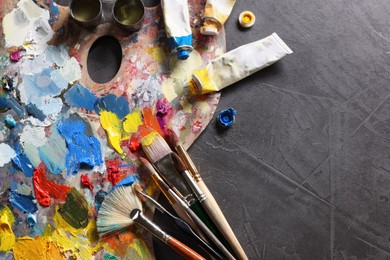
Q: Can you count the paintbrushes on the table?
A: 7